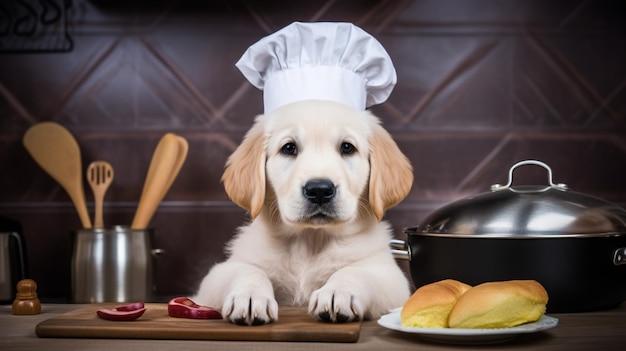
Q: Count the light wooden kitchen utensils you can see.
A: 3